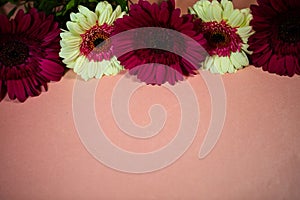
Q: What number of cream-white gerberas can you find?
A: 2